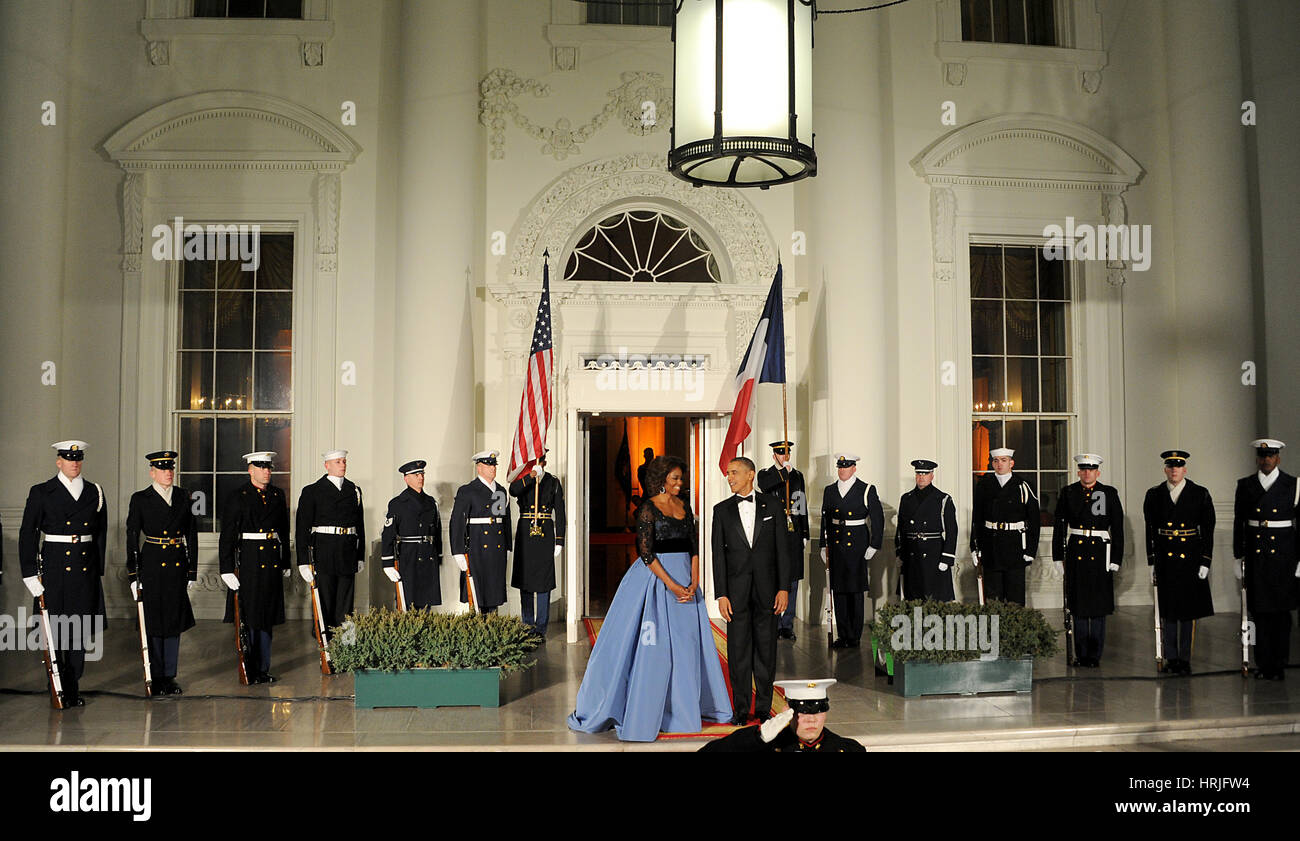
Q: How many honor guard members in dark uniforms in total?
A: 15